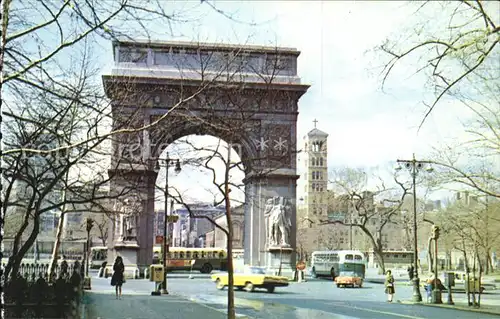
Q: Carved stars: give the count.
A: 2